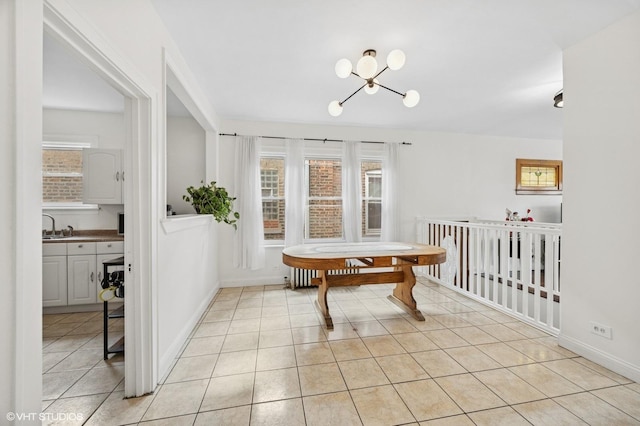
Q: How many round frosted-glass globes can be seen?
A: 6